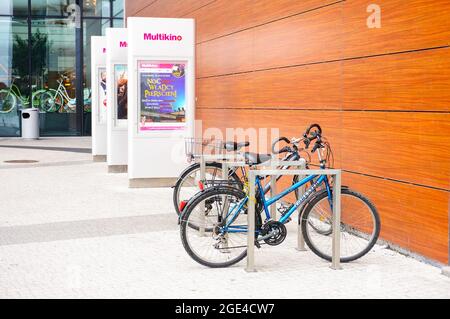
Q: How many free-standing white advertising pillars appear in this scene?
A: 3